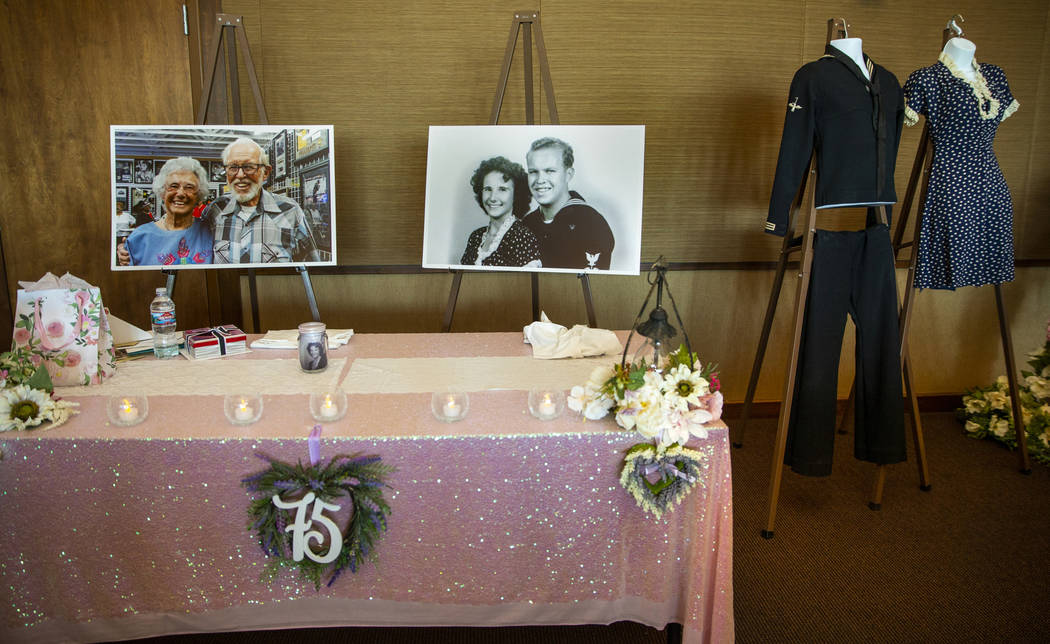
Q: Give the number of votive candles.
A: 5